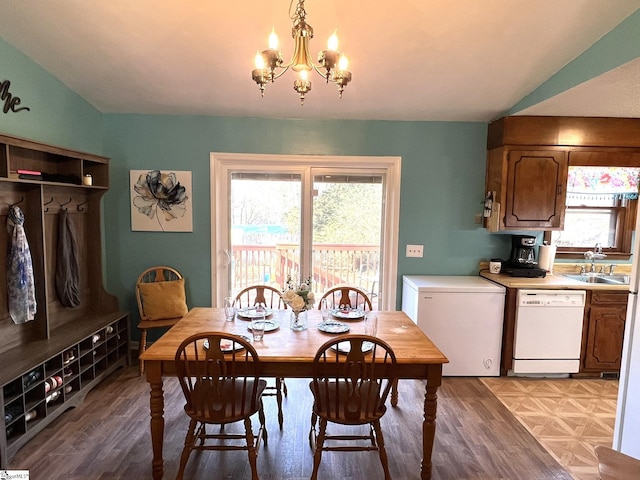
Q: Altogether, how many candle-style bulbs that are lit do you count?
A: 5